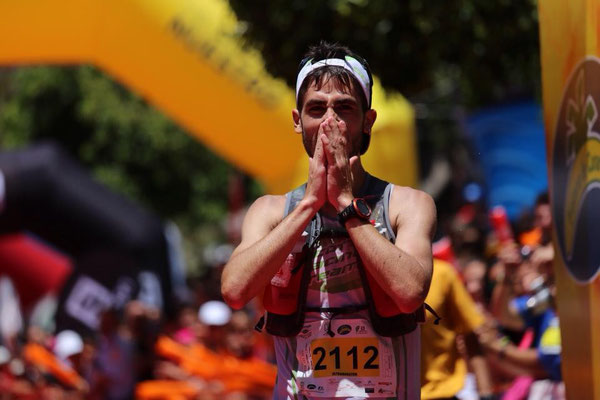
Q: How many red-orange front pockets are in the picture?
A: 2